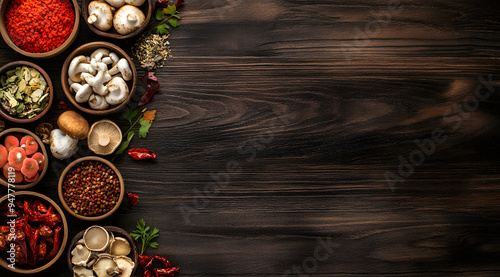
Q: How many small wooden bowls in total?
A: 8